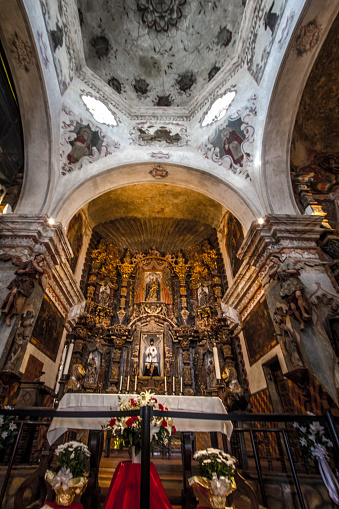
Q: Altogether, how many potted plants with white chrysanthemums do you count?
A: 2